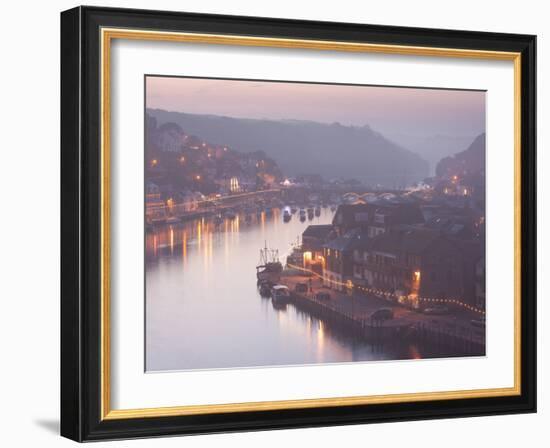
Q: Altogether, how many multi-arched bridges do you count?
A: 1